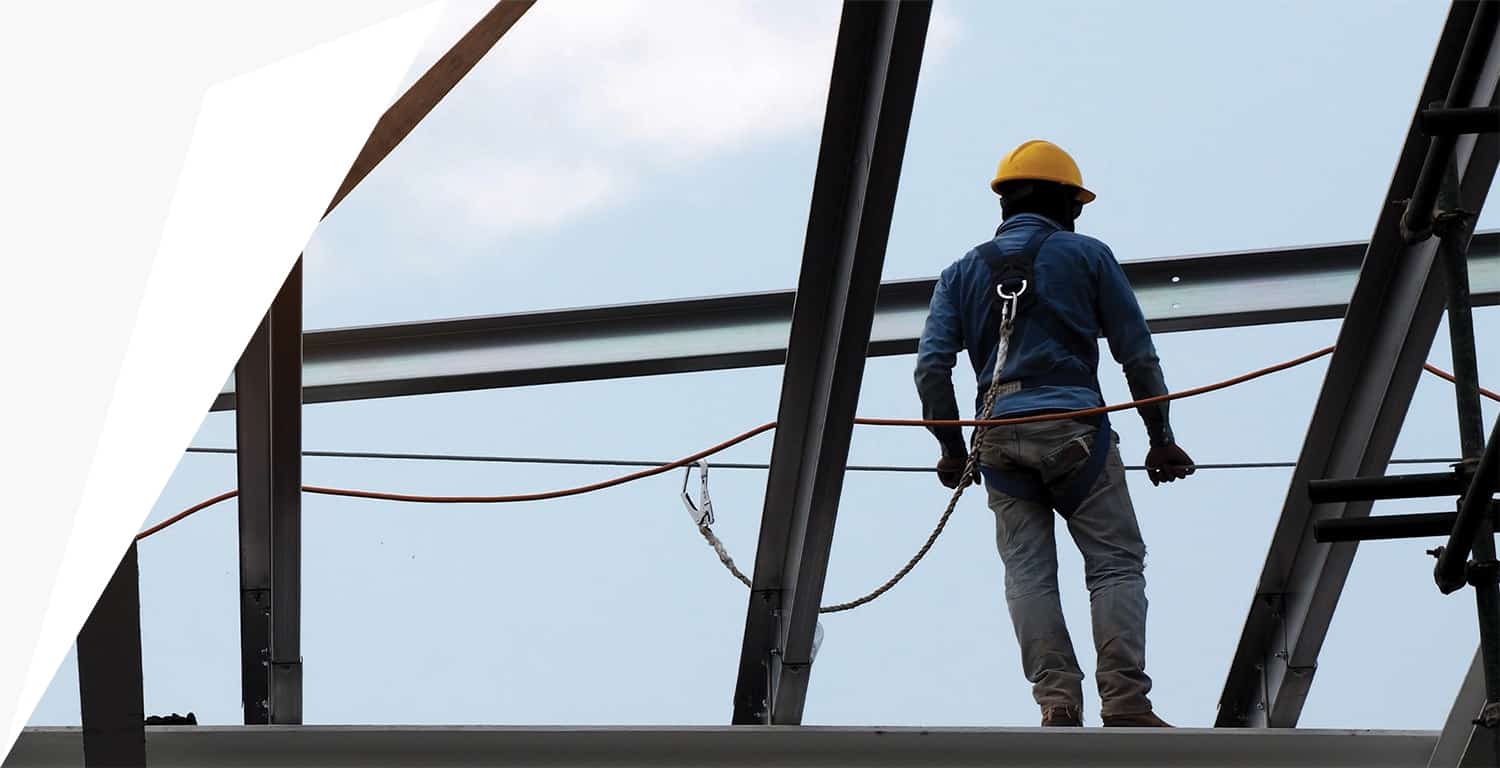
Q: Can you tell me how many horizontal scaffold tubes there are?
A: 3